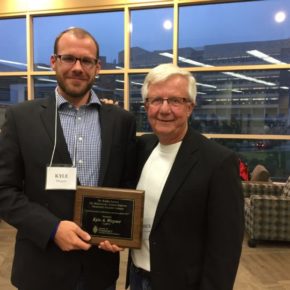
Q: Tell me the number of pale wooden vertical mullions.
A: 3